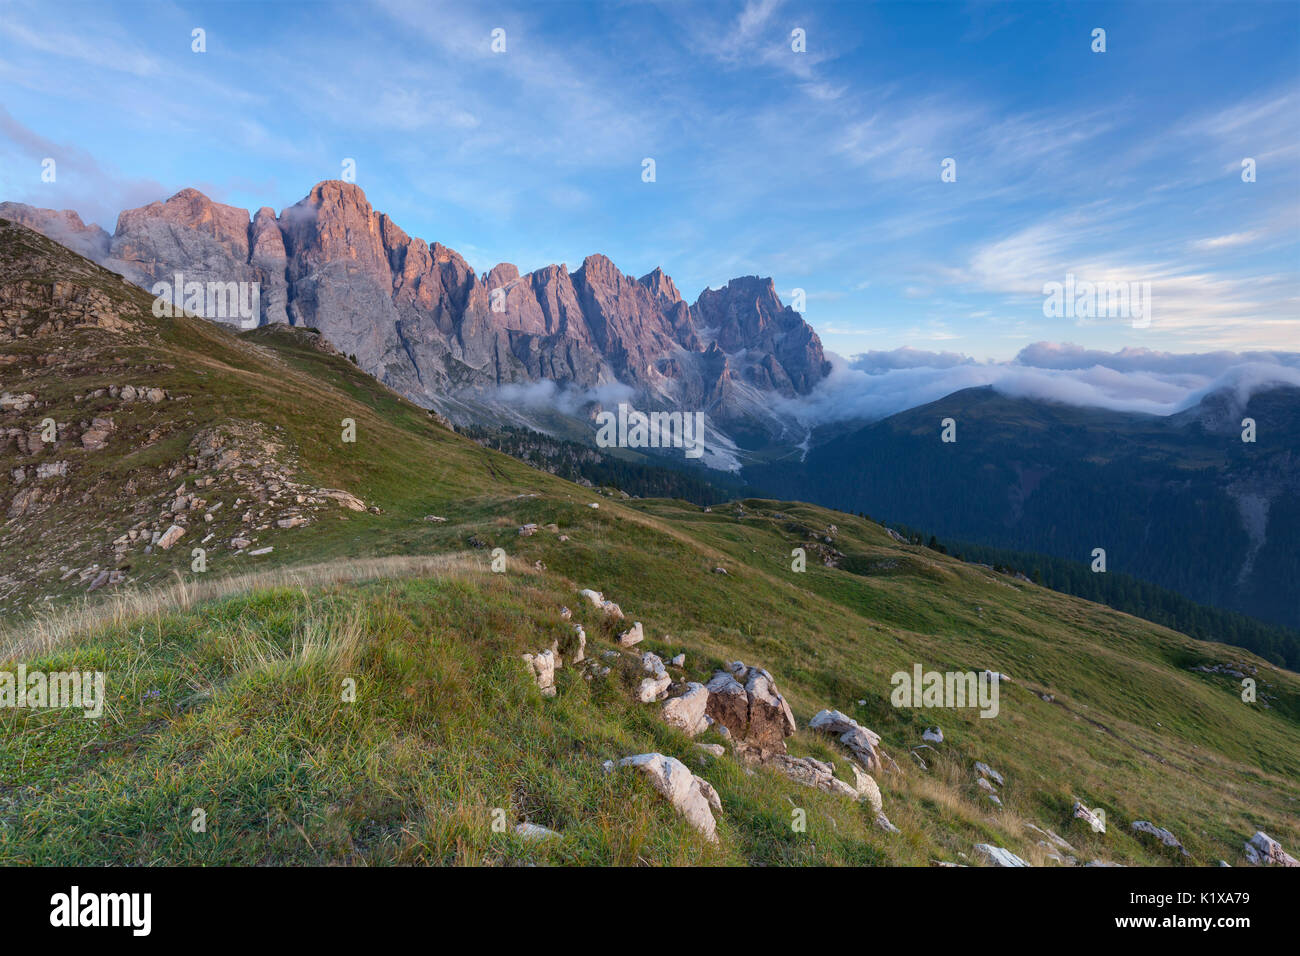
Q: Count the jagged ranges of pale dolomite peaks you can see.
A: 1